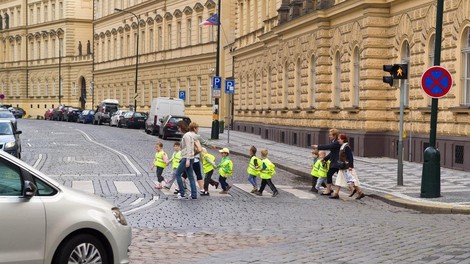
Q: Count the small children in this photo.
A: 8